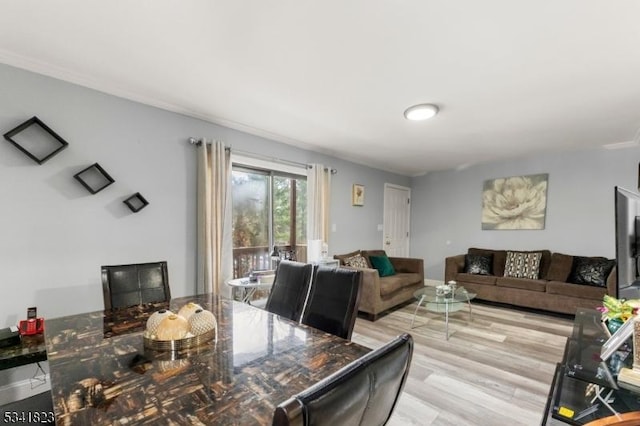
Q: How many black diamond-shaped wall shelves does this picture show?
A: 3